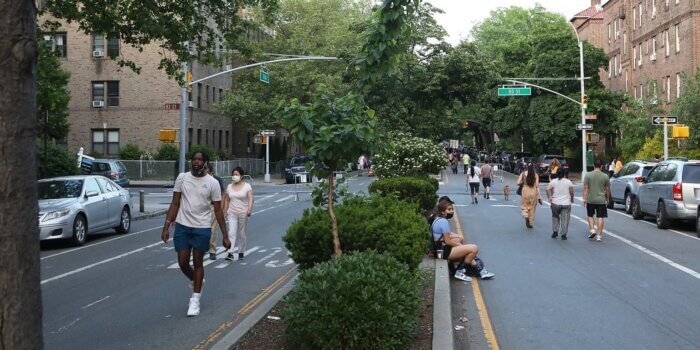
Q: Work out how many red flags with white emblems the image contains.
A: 0